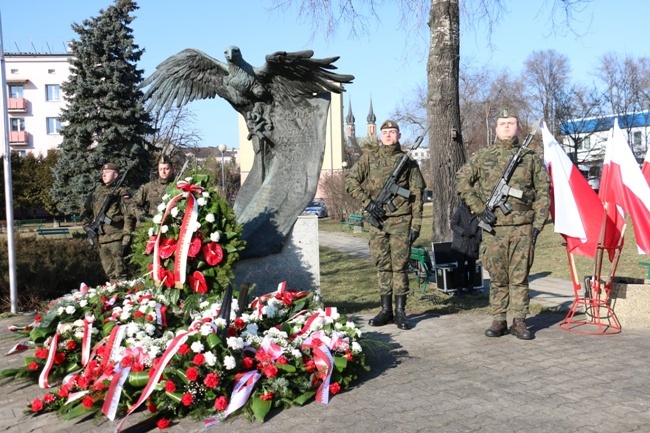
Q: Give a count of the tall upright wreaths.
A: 1